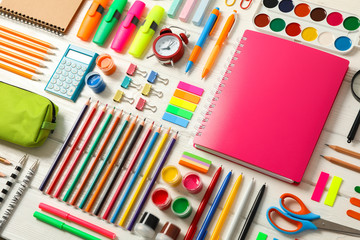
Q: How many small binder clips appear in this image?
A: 6